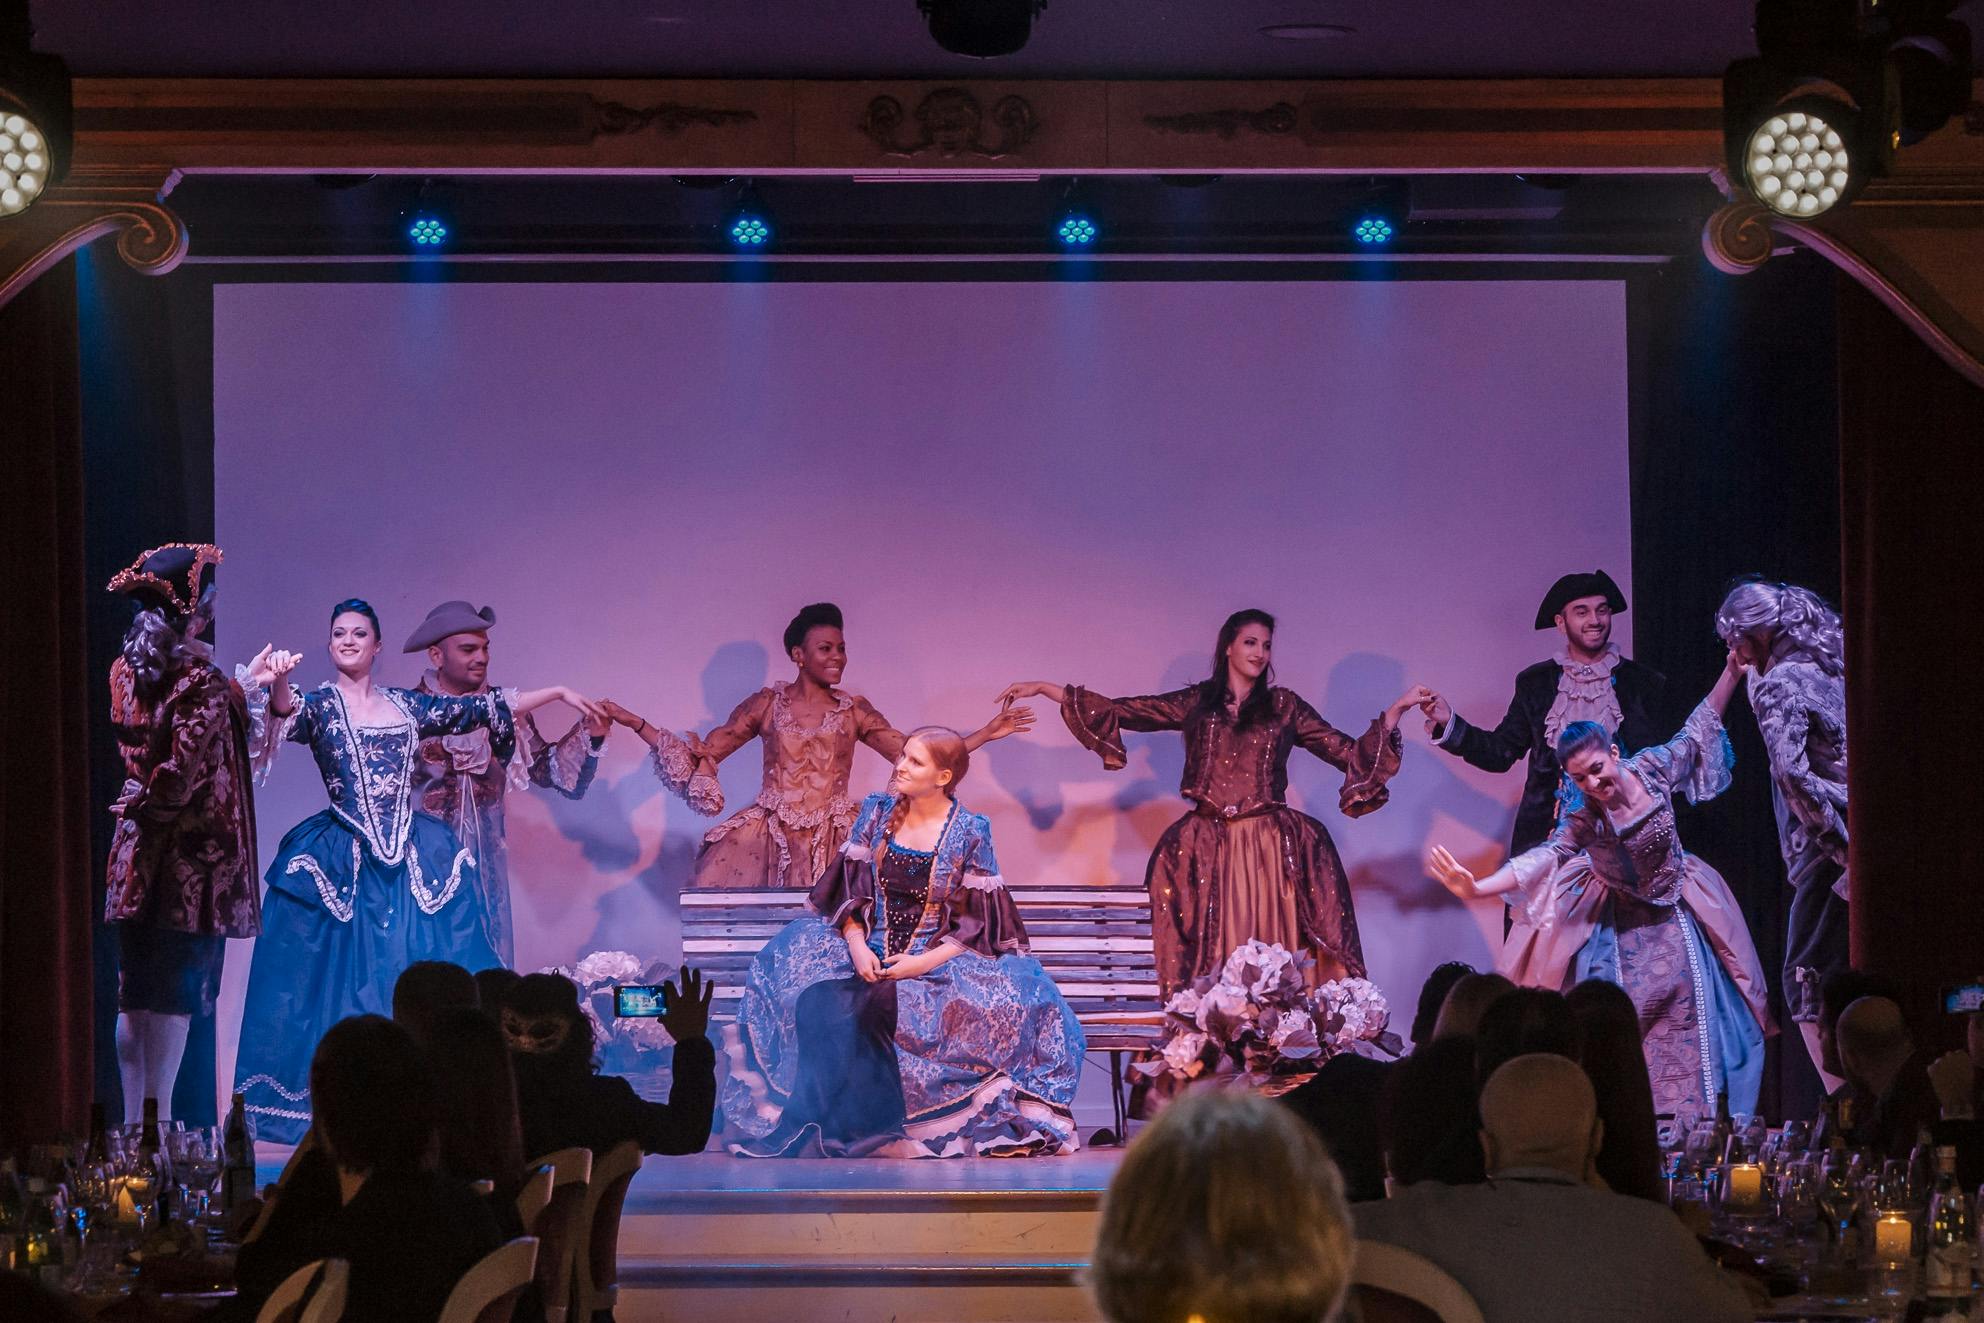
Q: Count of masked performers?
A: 0